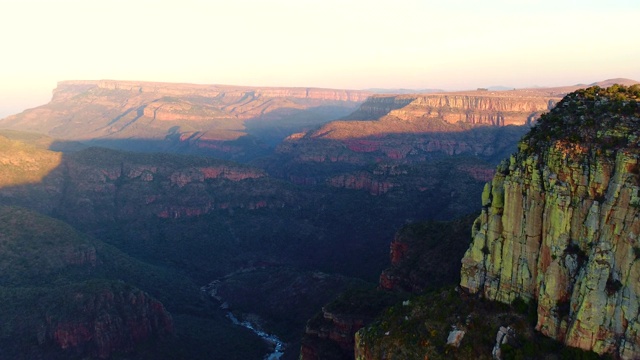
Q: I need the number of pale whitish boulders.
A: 2